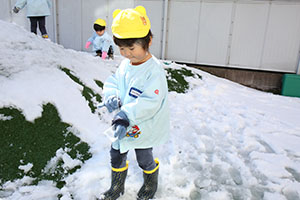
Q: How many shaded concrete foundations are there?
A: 1